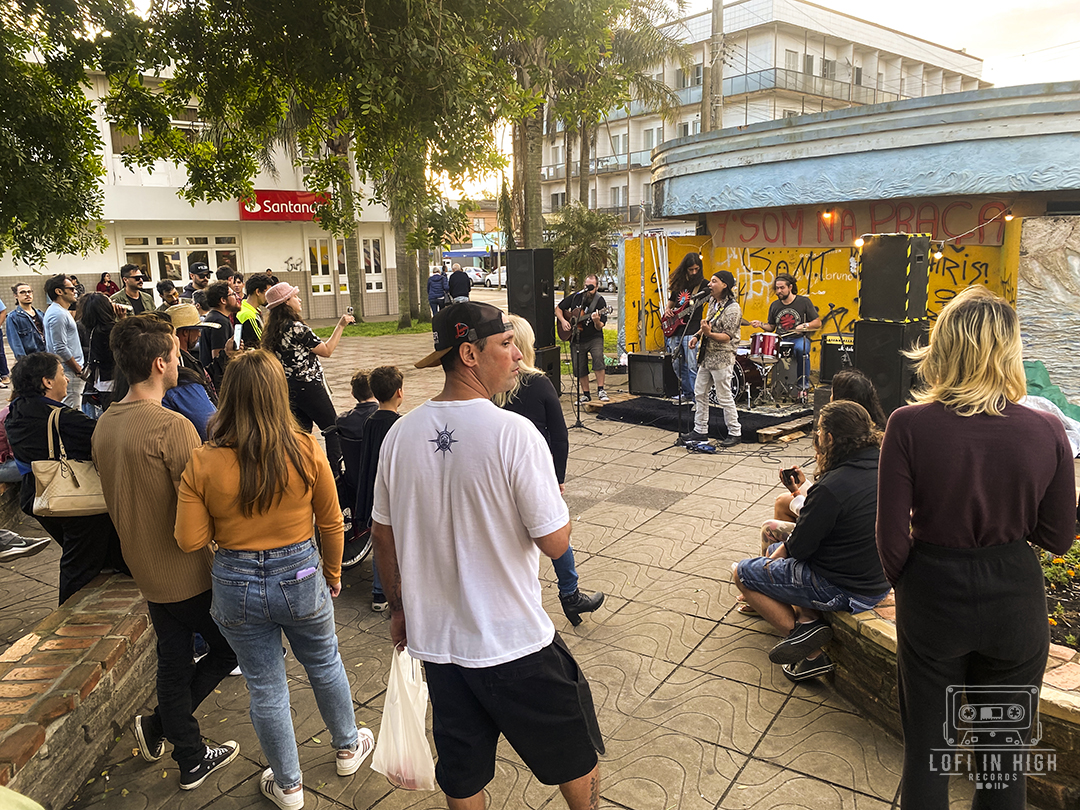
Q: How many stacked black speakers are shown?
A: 4